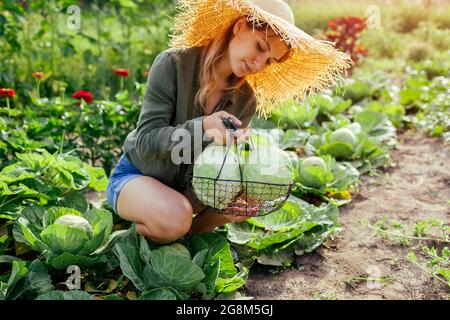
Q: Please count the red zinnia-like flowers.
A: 4